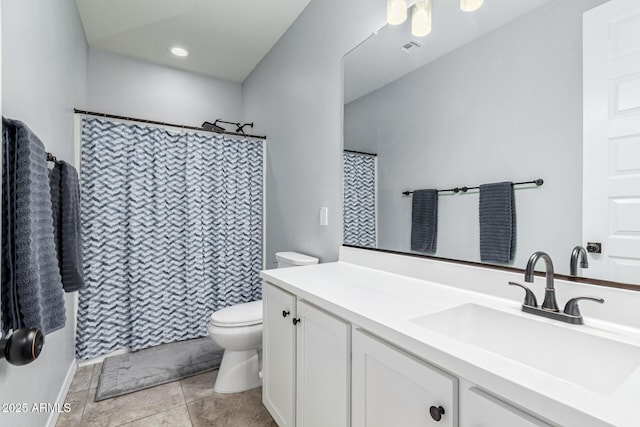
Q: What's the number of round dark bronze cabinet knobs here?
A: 3